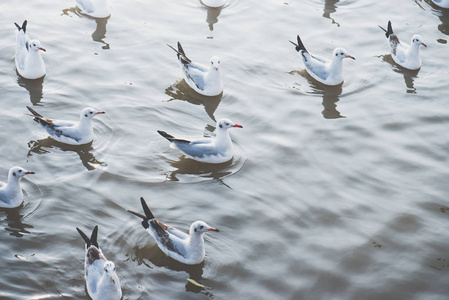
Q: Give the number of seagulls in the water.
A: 12